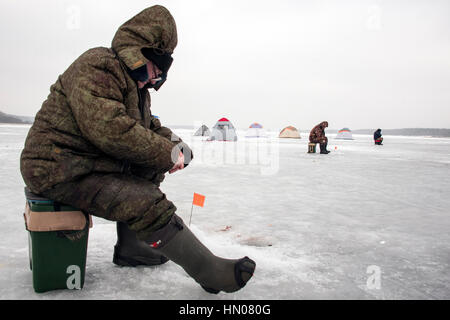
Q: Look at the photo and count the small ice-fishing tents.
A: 5